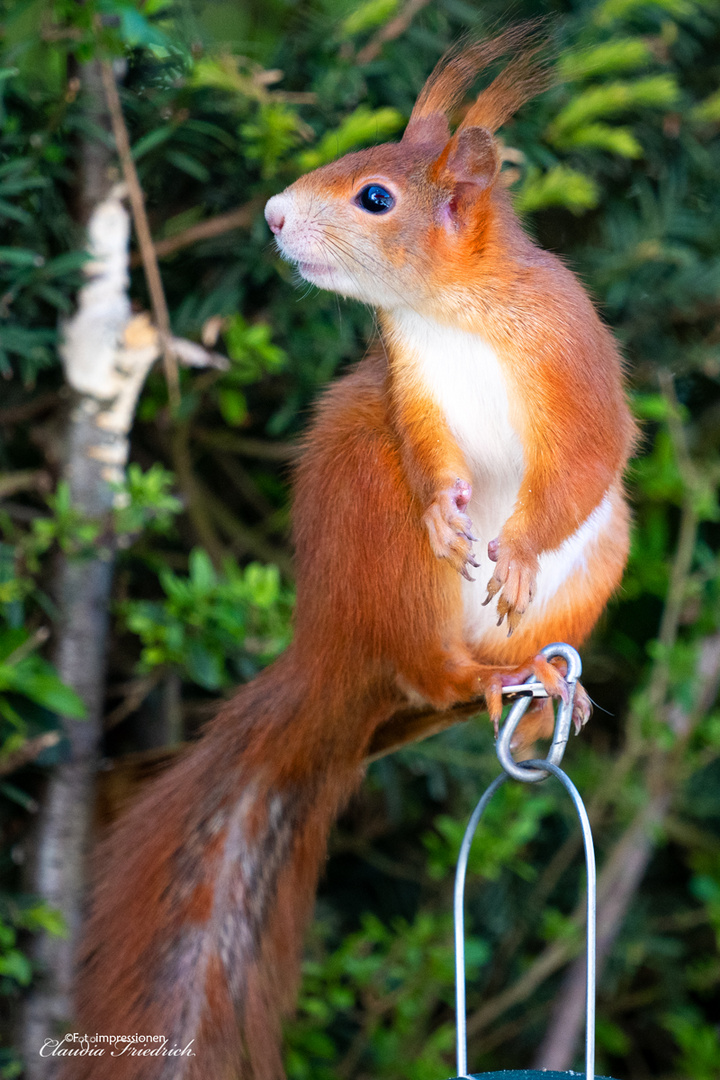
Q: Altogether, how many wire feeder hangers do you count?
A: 1